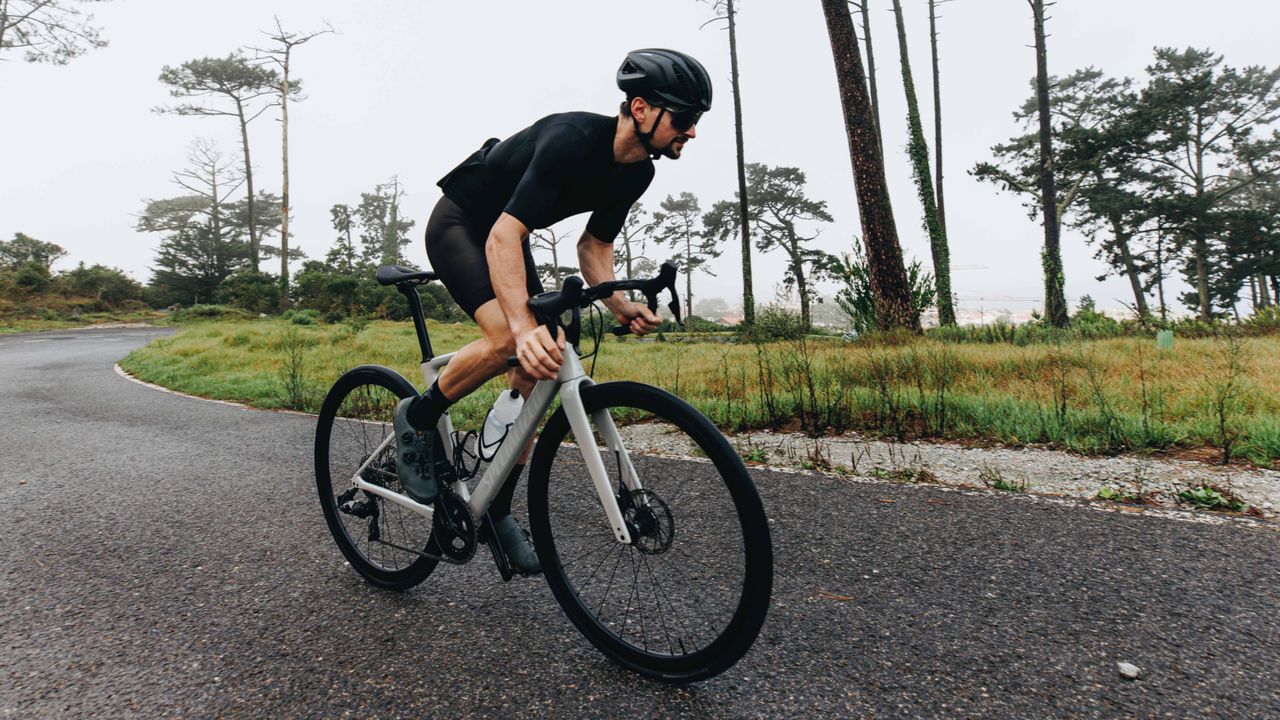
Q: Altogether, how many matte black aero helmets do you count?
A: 1